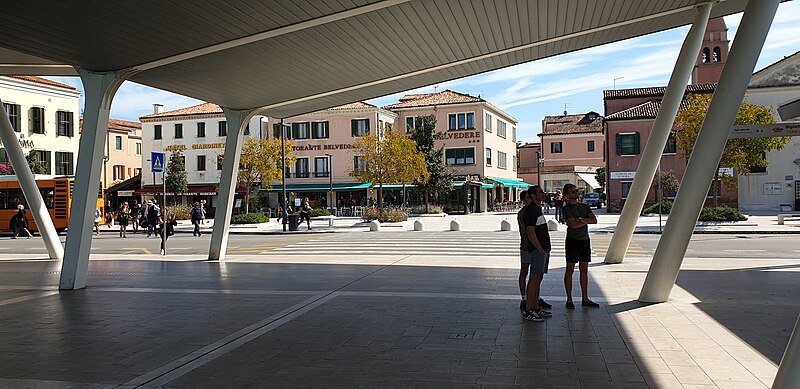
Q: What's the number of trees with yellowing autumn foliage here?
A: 3